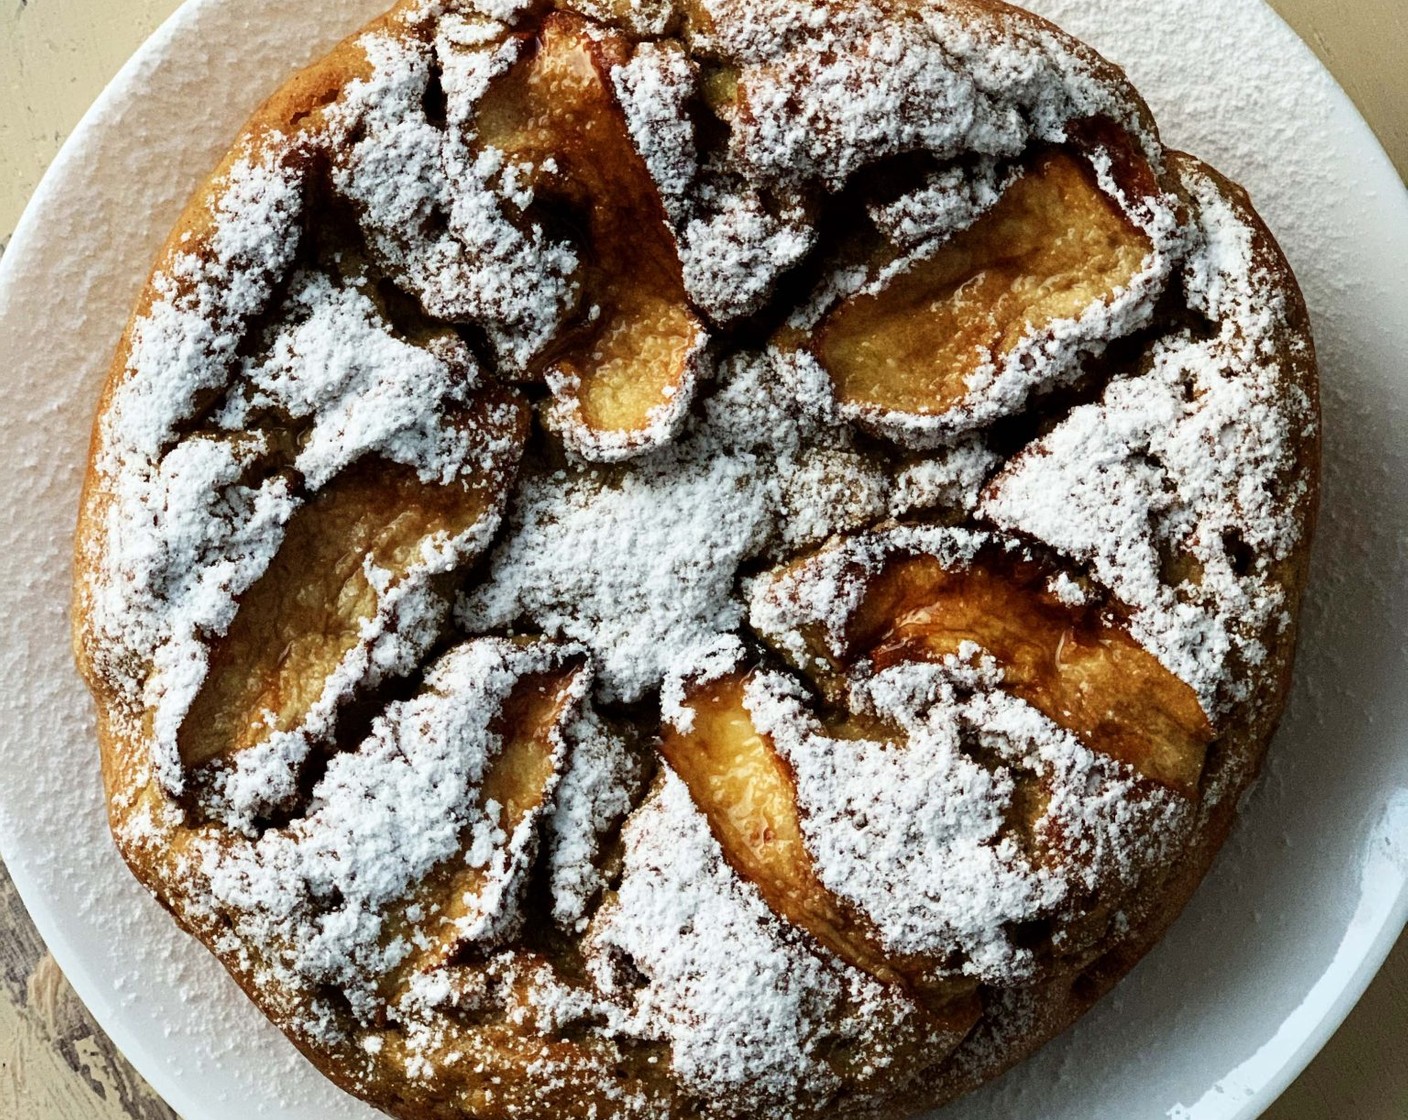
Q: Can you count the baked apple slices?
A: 6